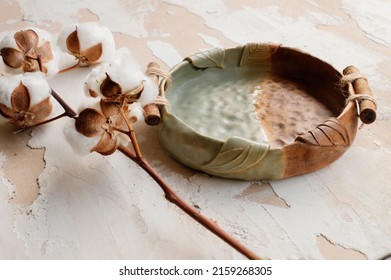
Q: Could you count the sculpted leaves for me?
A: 4